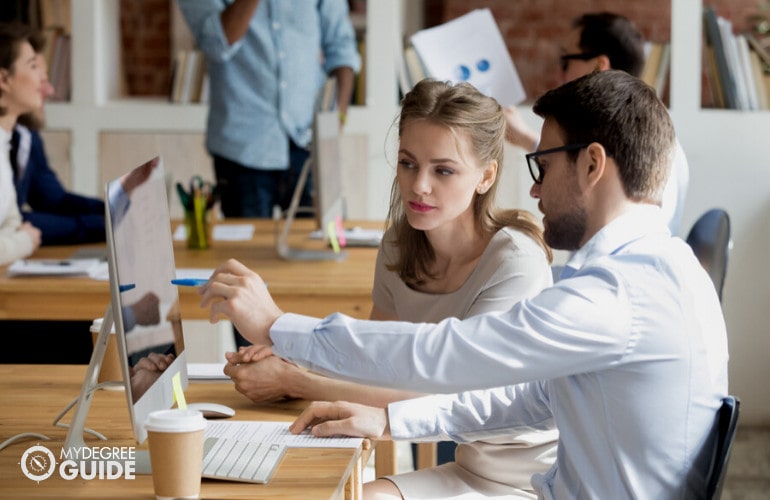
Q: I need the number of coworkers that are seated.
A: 5